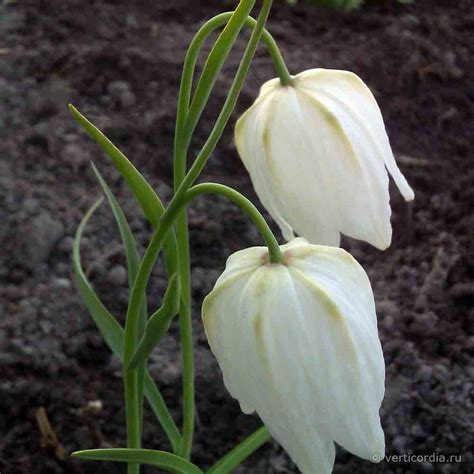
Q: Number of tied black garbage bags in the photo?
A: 0